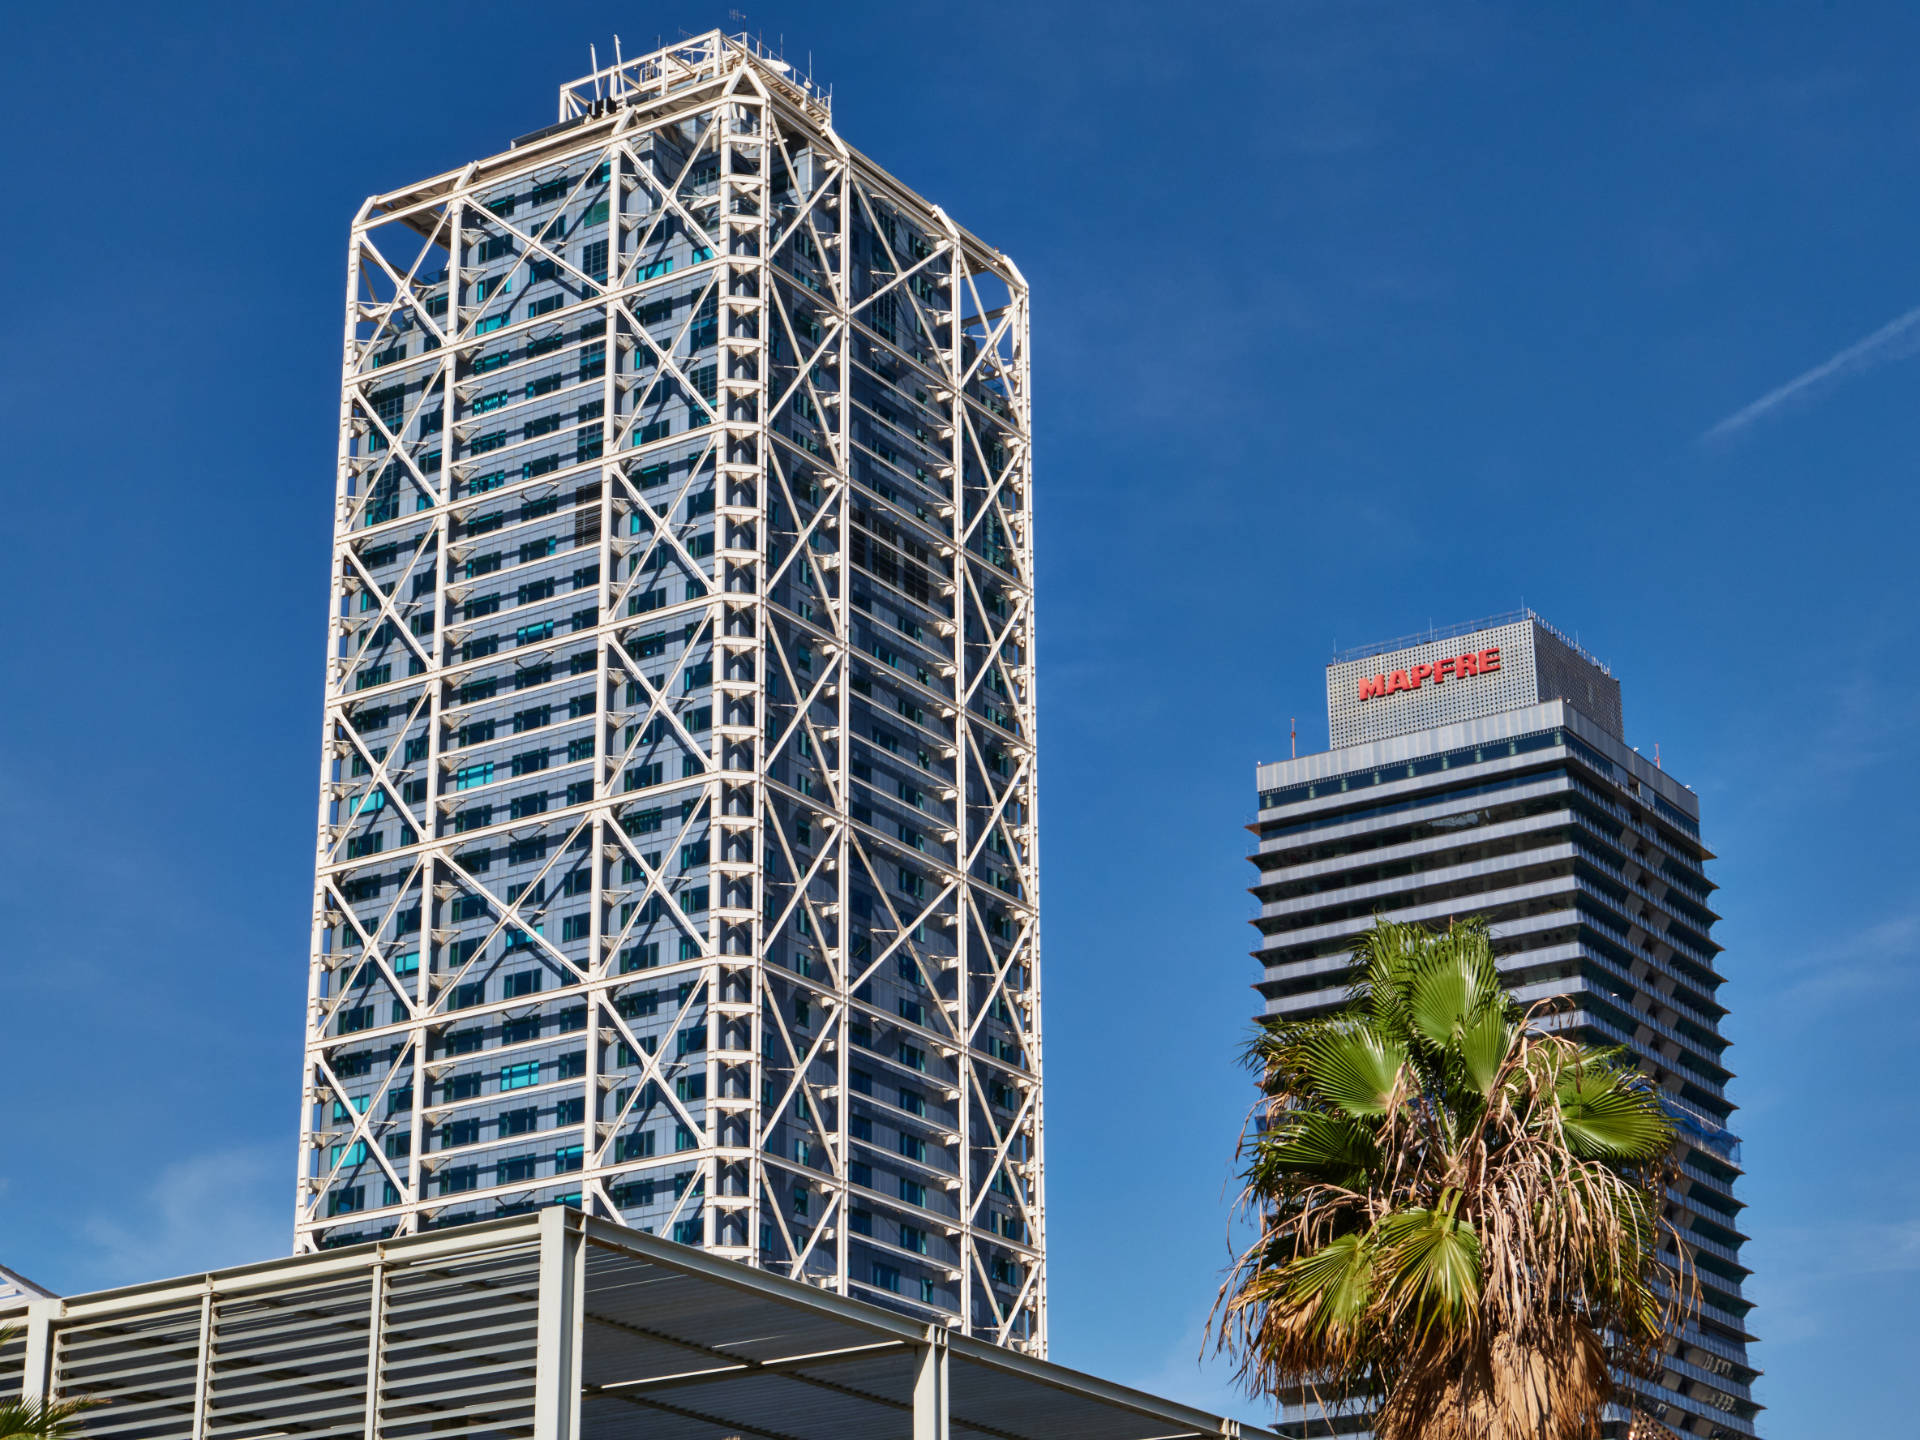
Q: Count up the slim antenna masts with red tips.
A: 2